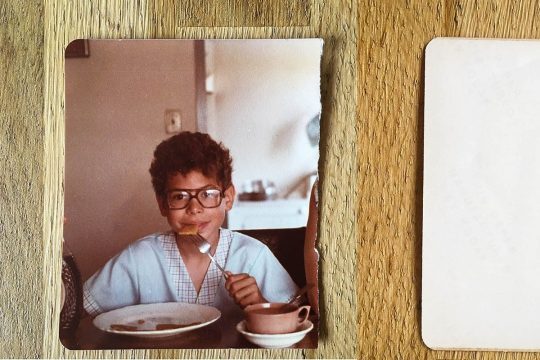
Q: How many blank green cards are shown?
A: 0